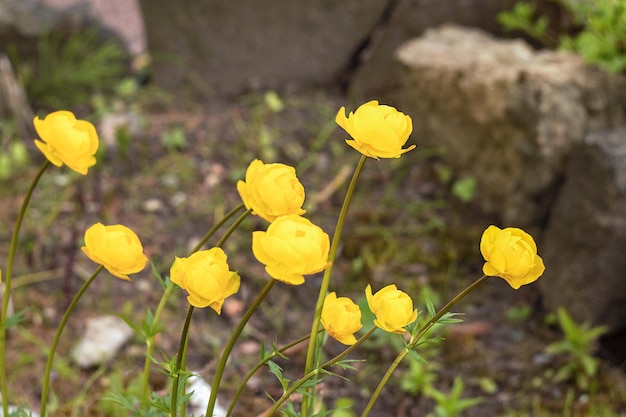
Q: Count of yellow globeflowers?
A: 9